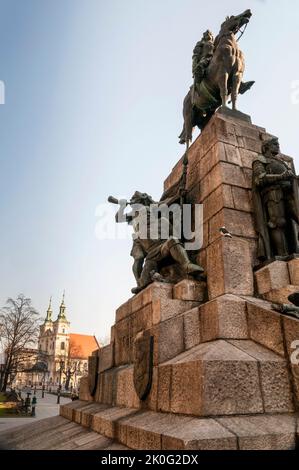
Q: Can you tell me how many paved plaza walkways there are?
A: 1